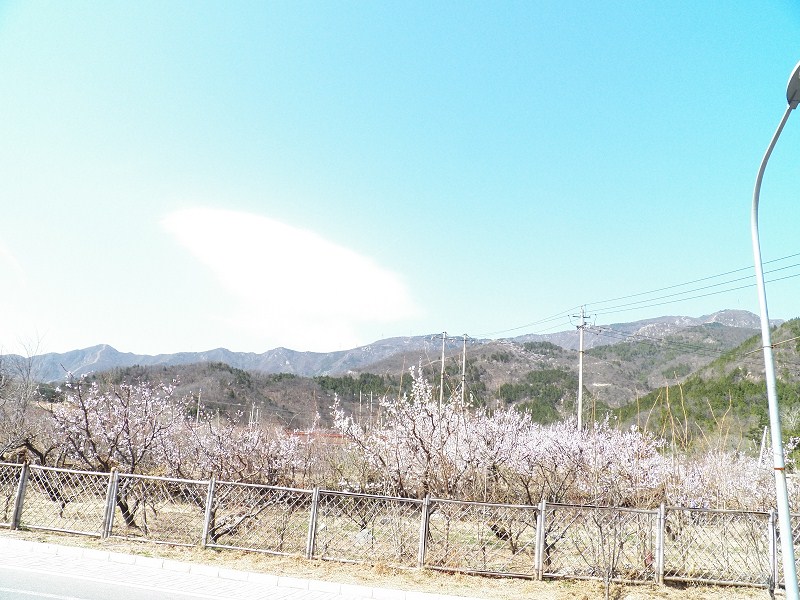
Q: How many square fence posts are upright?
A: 8